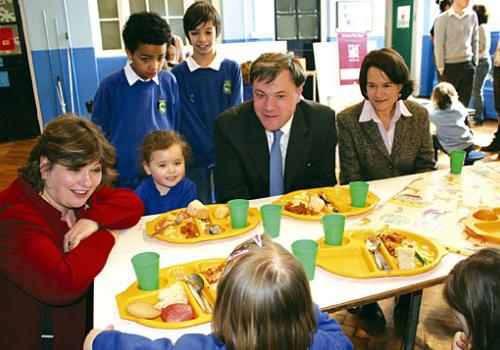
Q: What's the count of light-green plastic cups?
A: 7